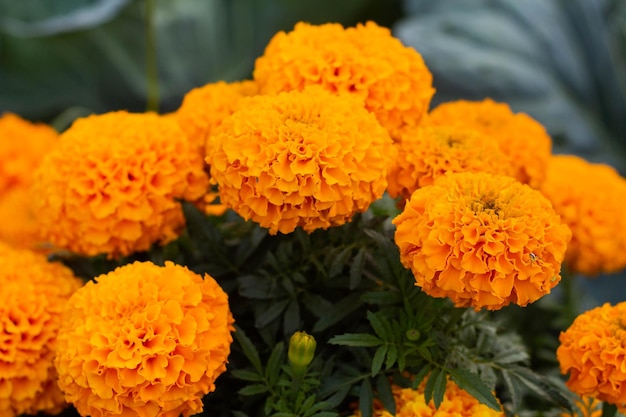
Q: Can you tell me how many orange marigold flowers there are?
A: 13